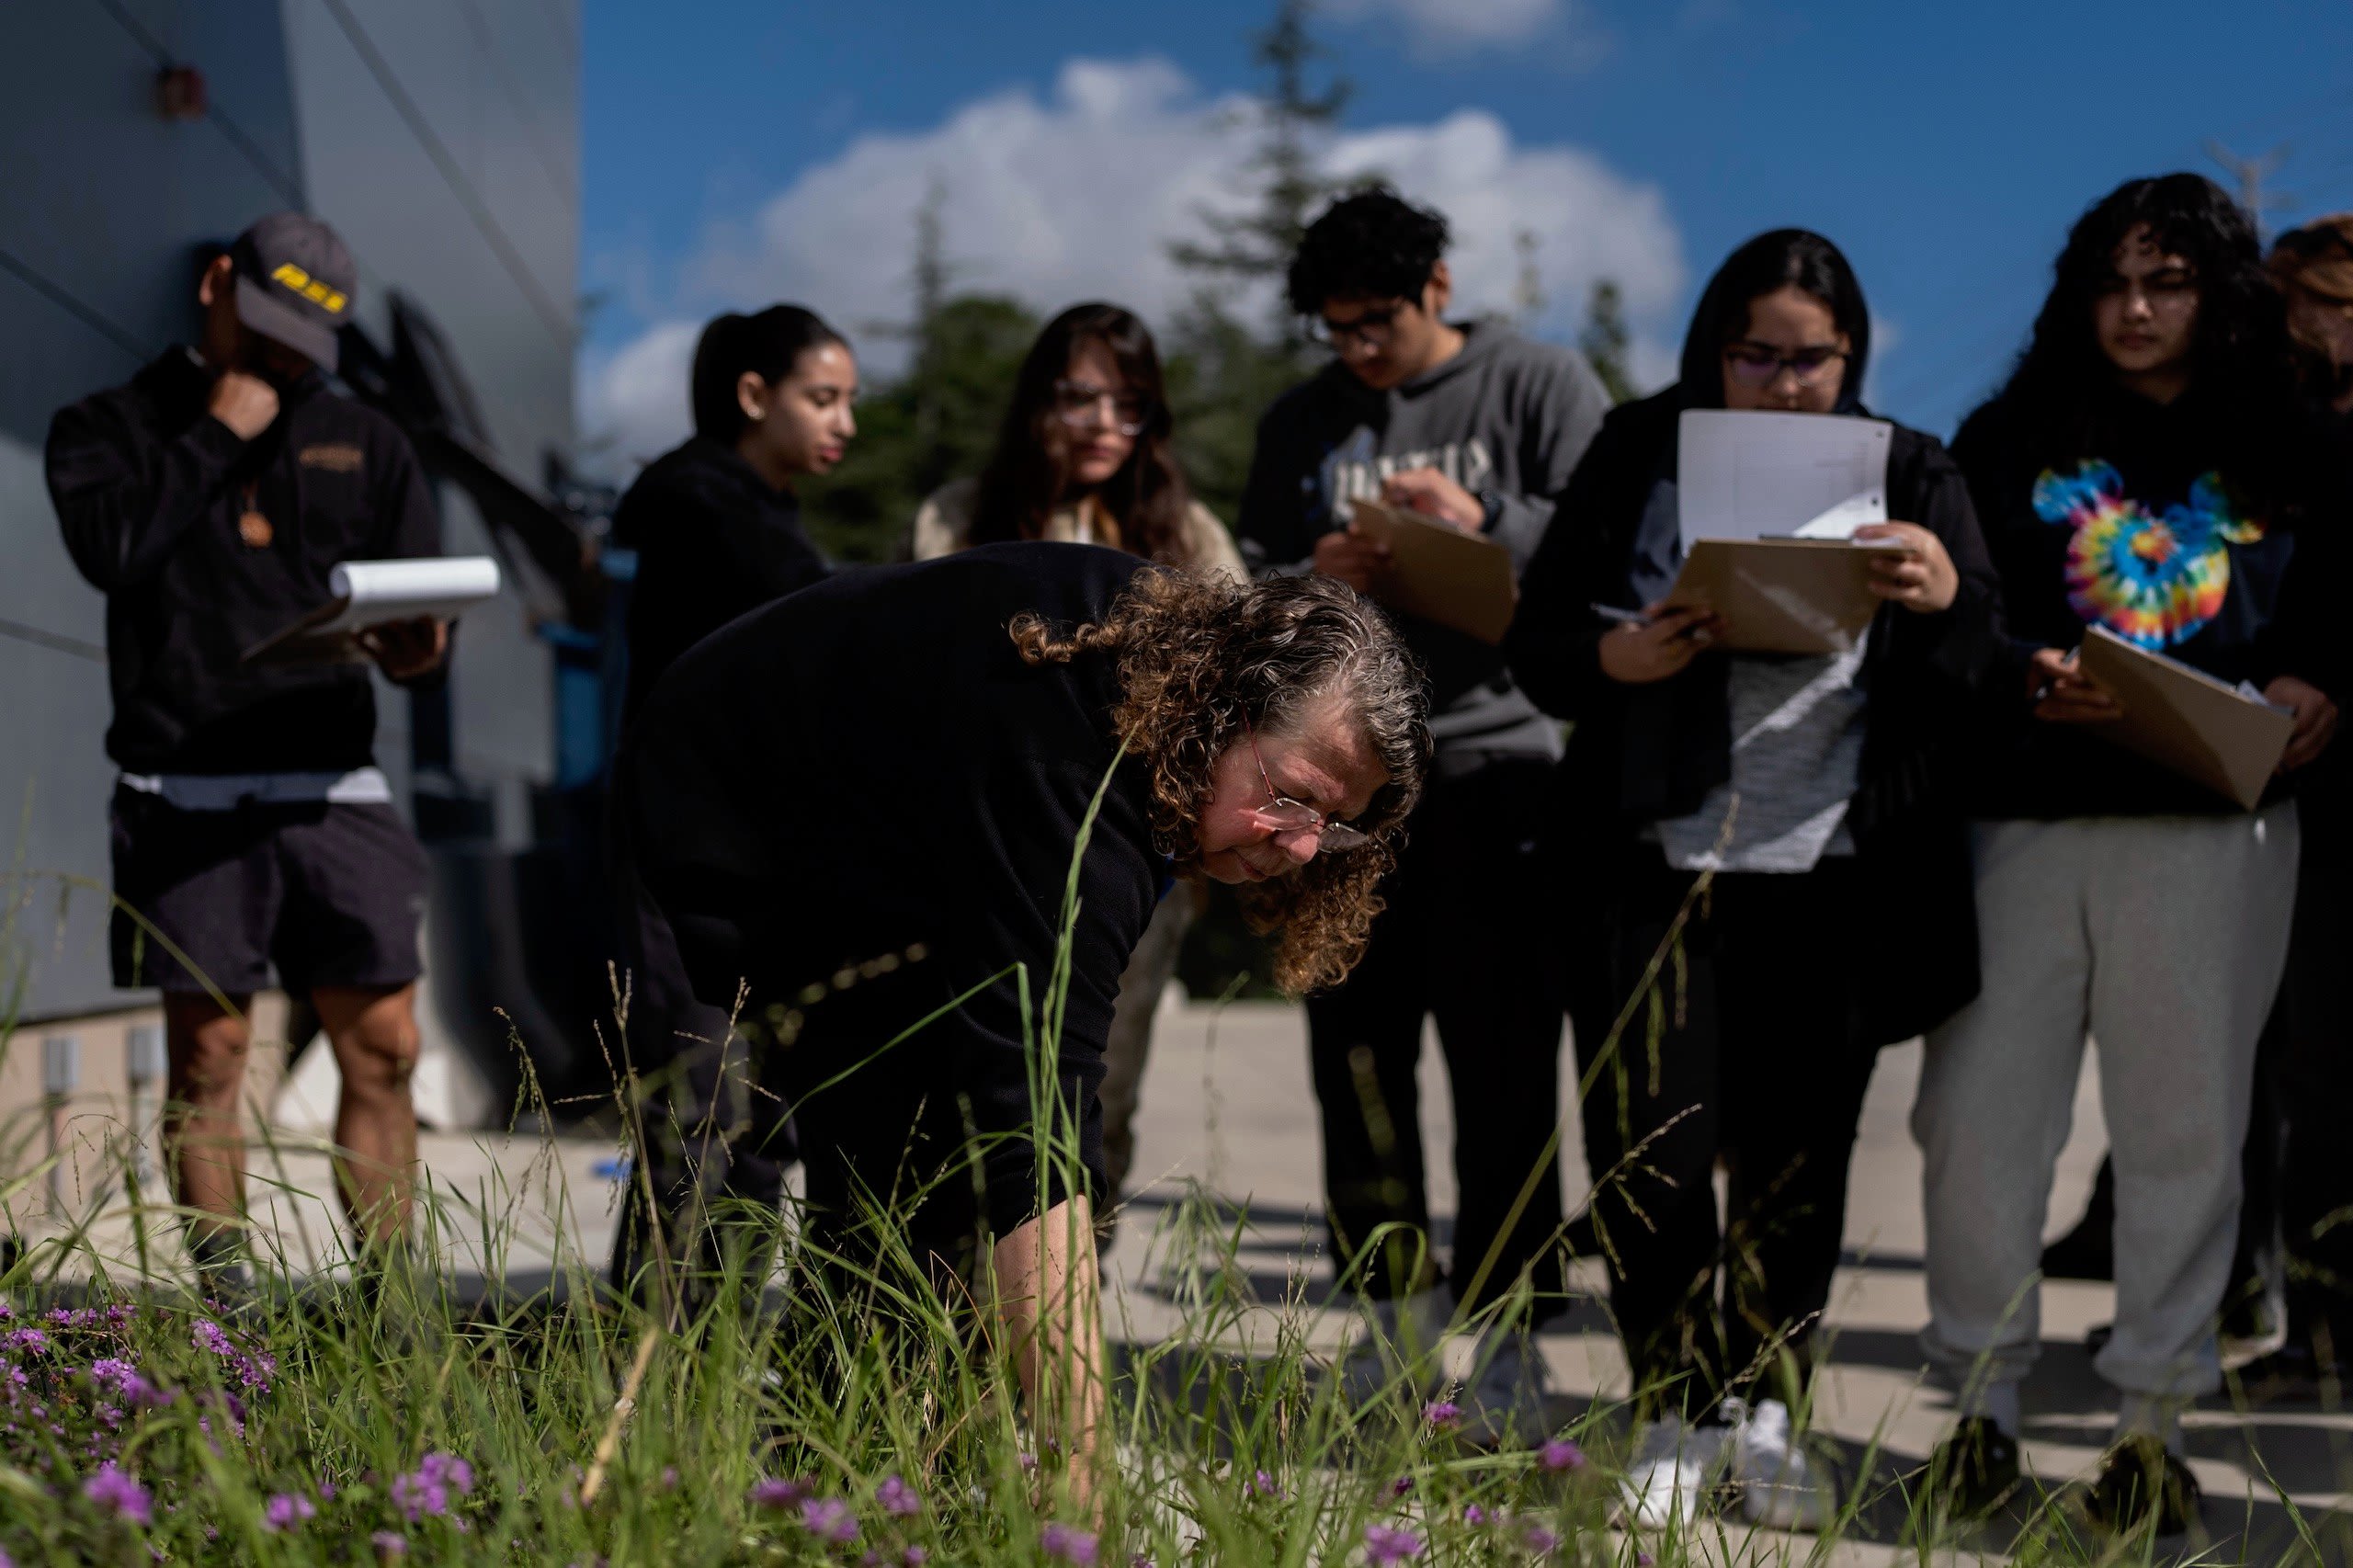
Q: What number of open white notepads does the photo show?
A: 2